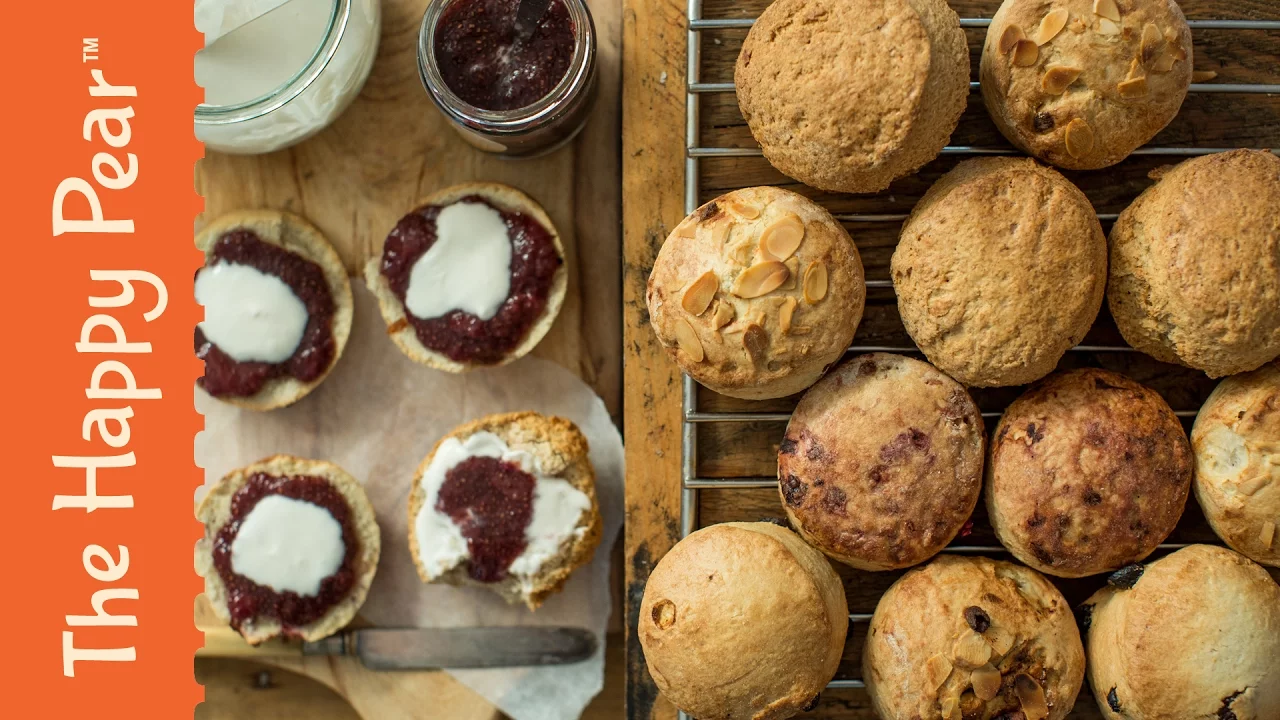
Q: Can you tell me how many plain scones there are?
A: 3